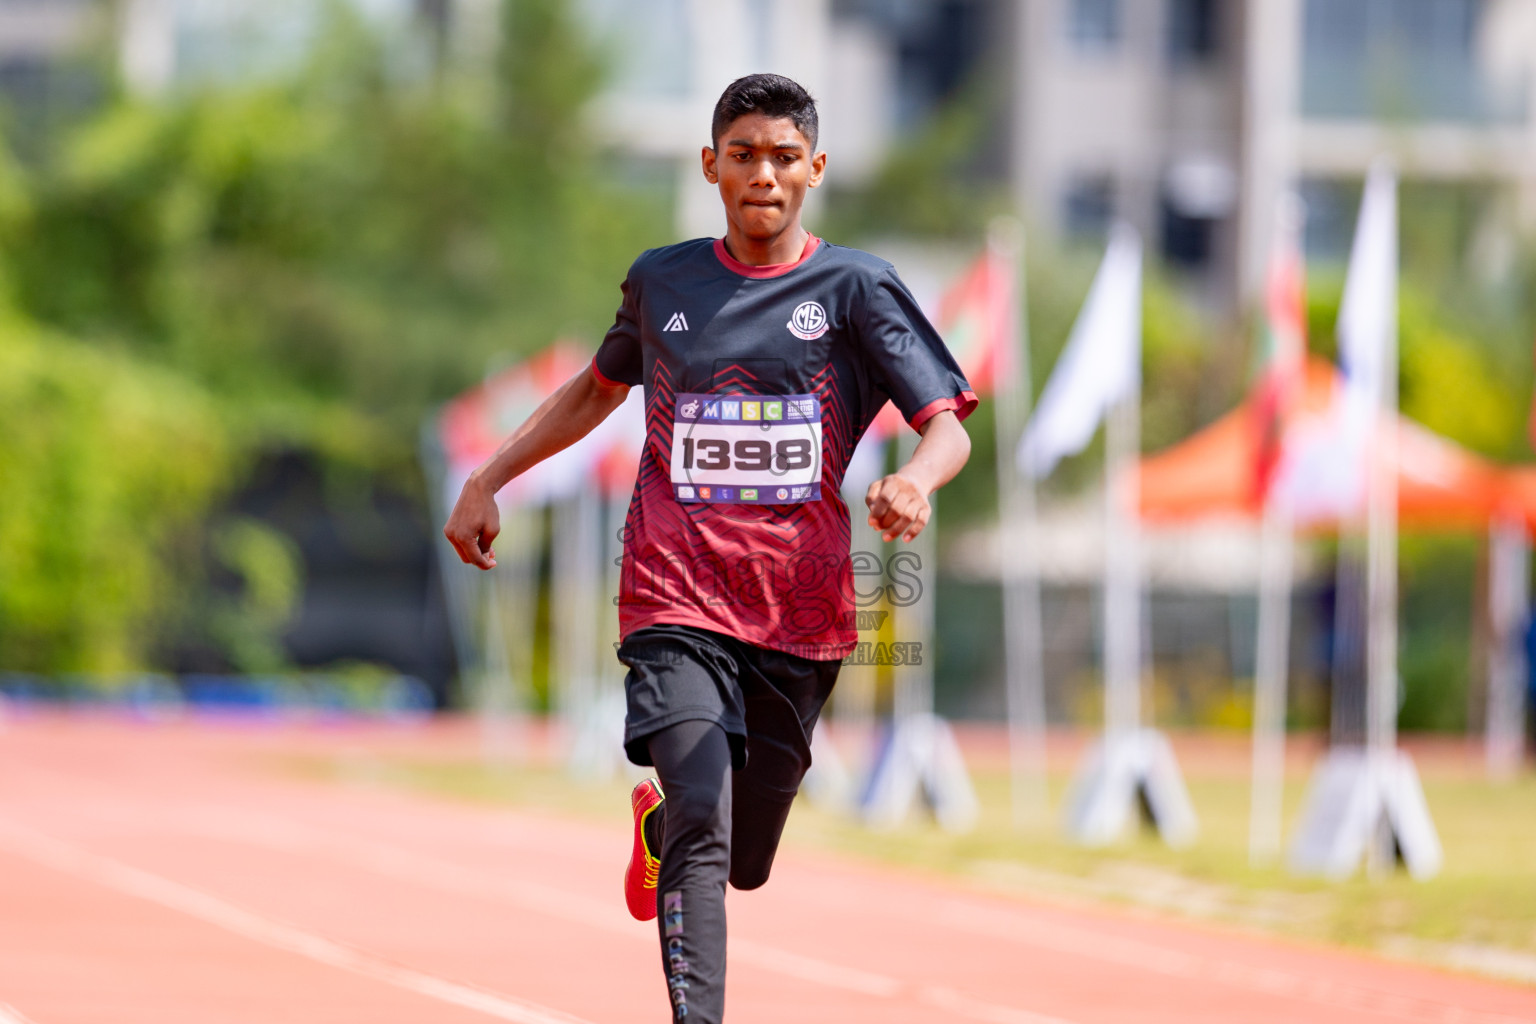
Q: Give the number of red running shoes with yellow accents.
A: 1